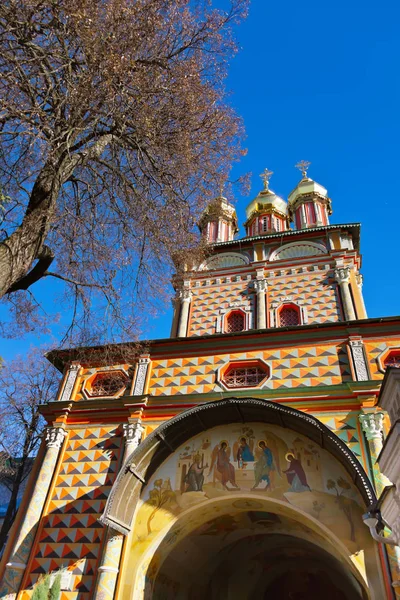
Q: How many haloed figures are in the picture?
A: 5